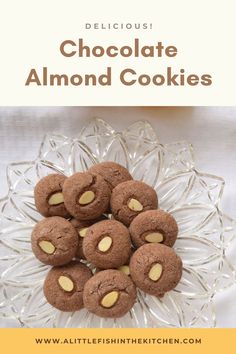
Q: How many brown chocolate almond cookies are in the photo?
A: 12